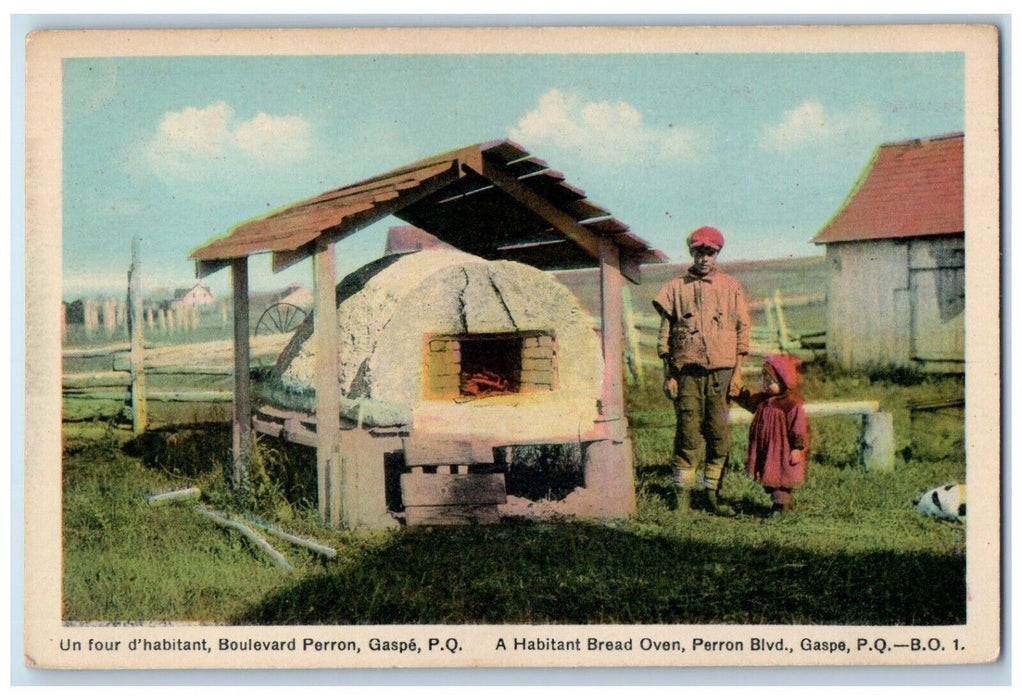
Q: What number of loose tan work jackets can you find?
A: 1